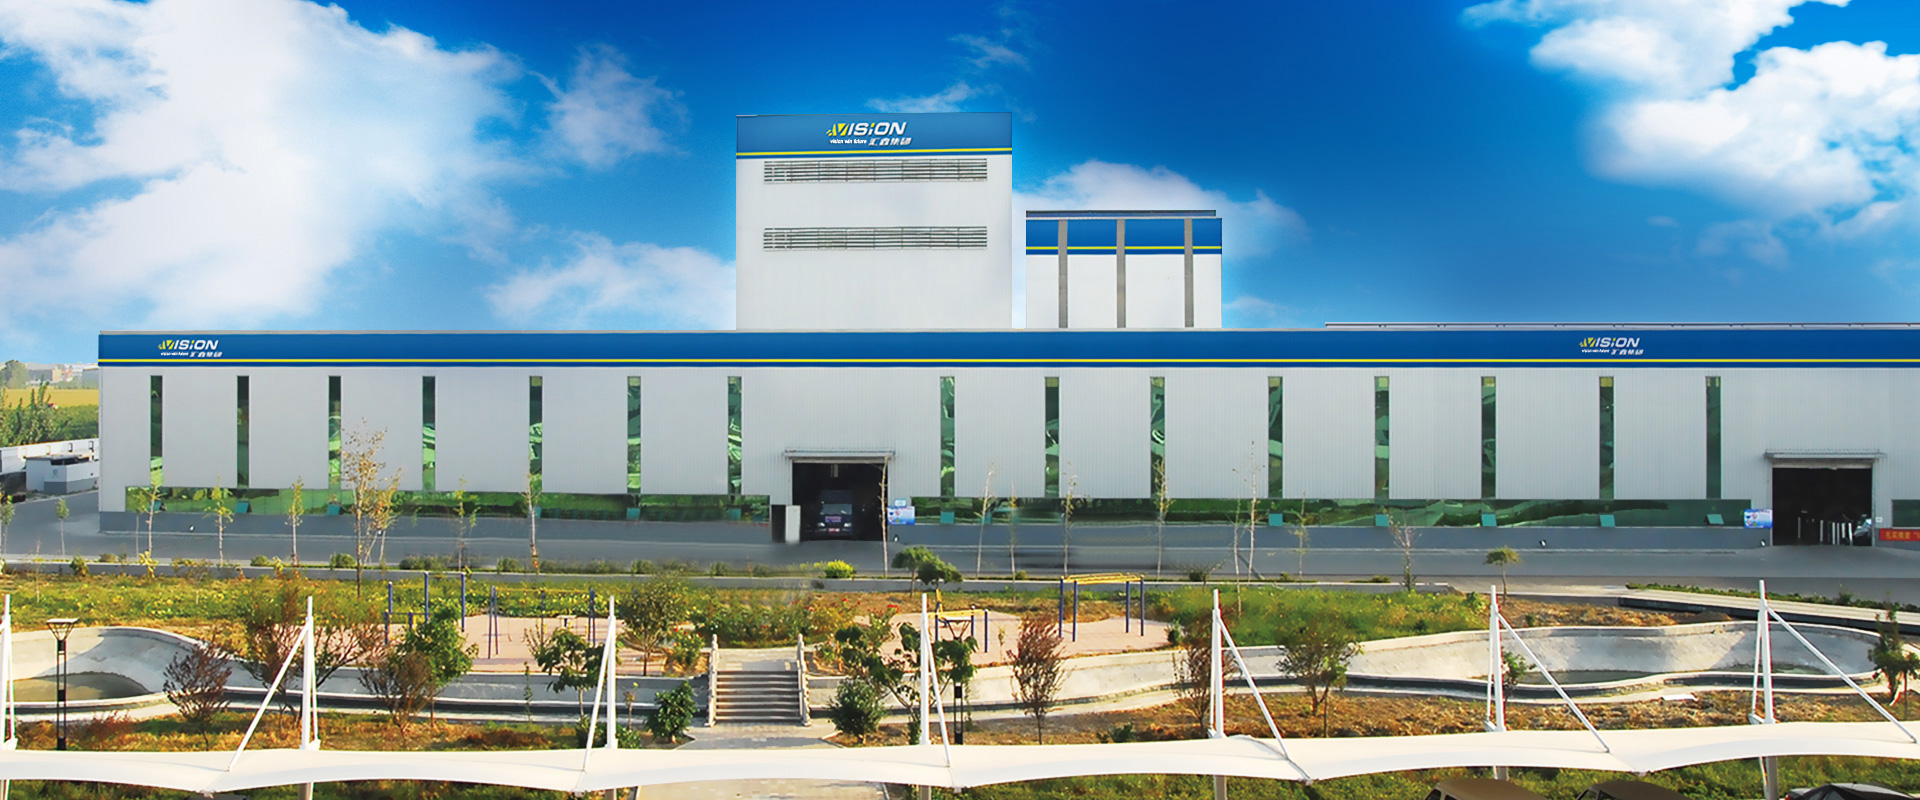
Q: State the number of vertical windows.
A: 15